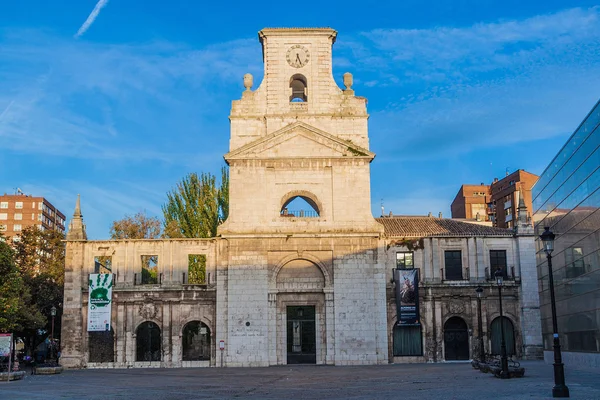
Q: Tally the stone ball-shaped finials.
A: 2